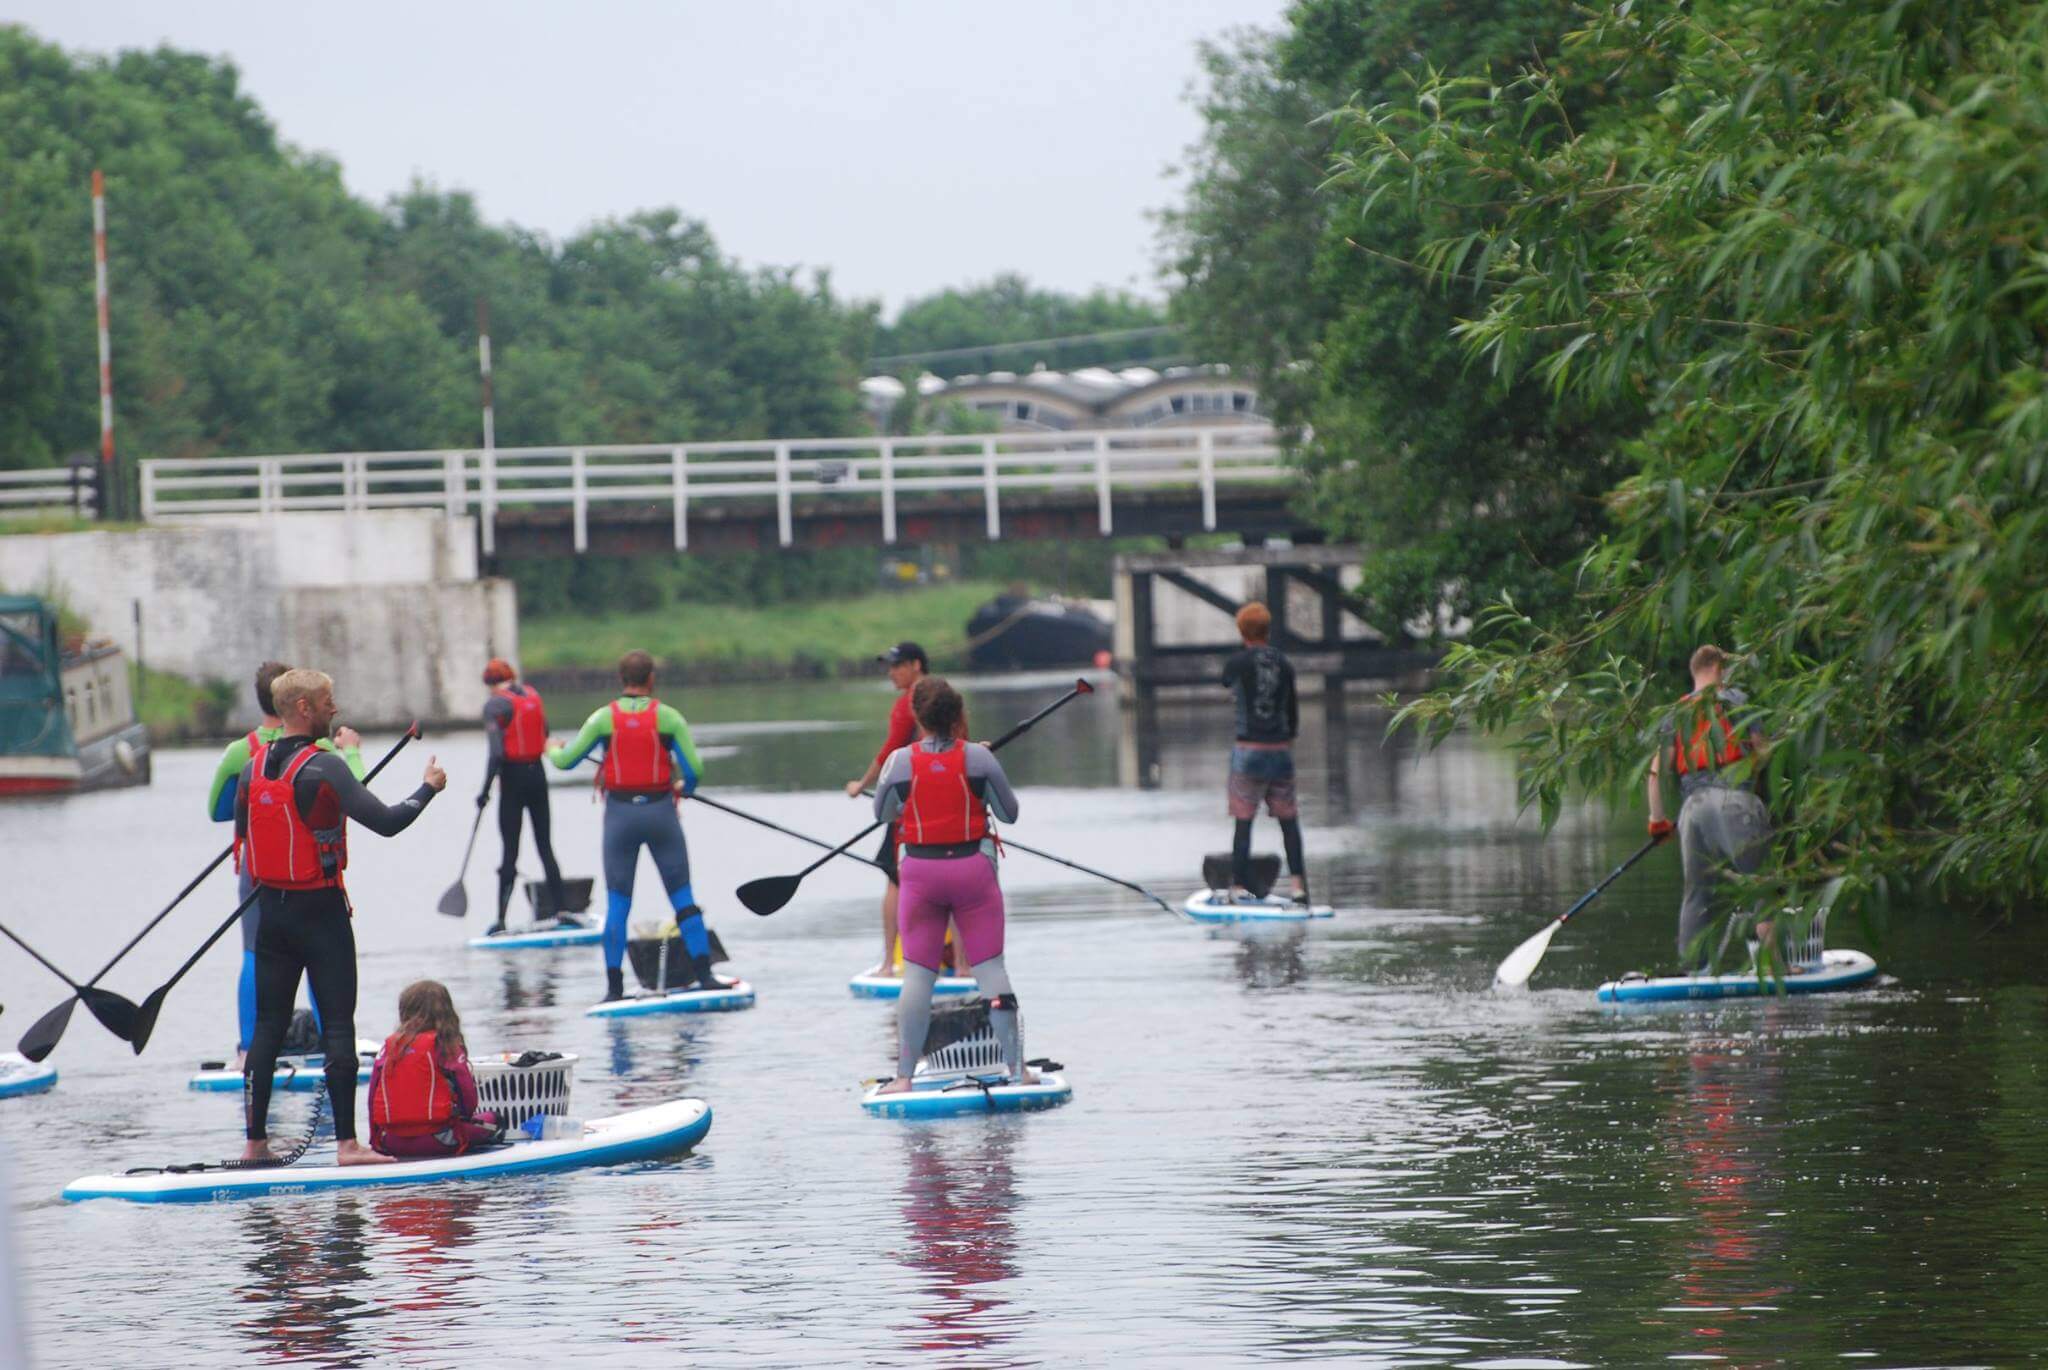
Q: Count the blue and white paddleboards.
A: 9